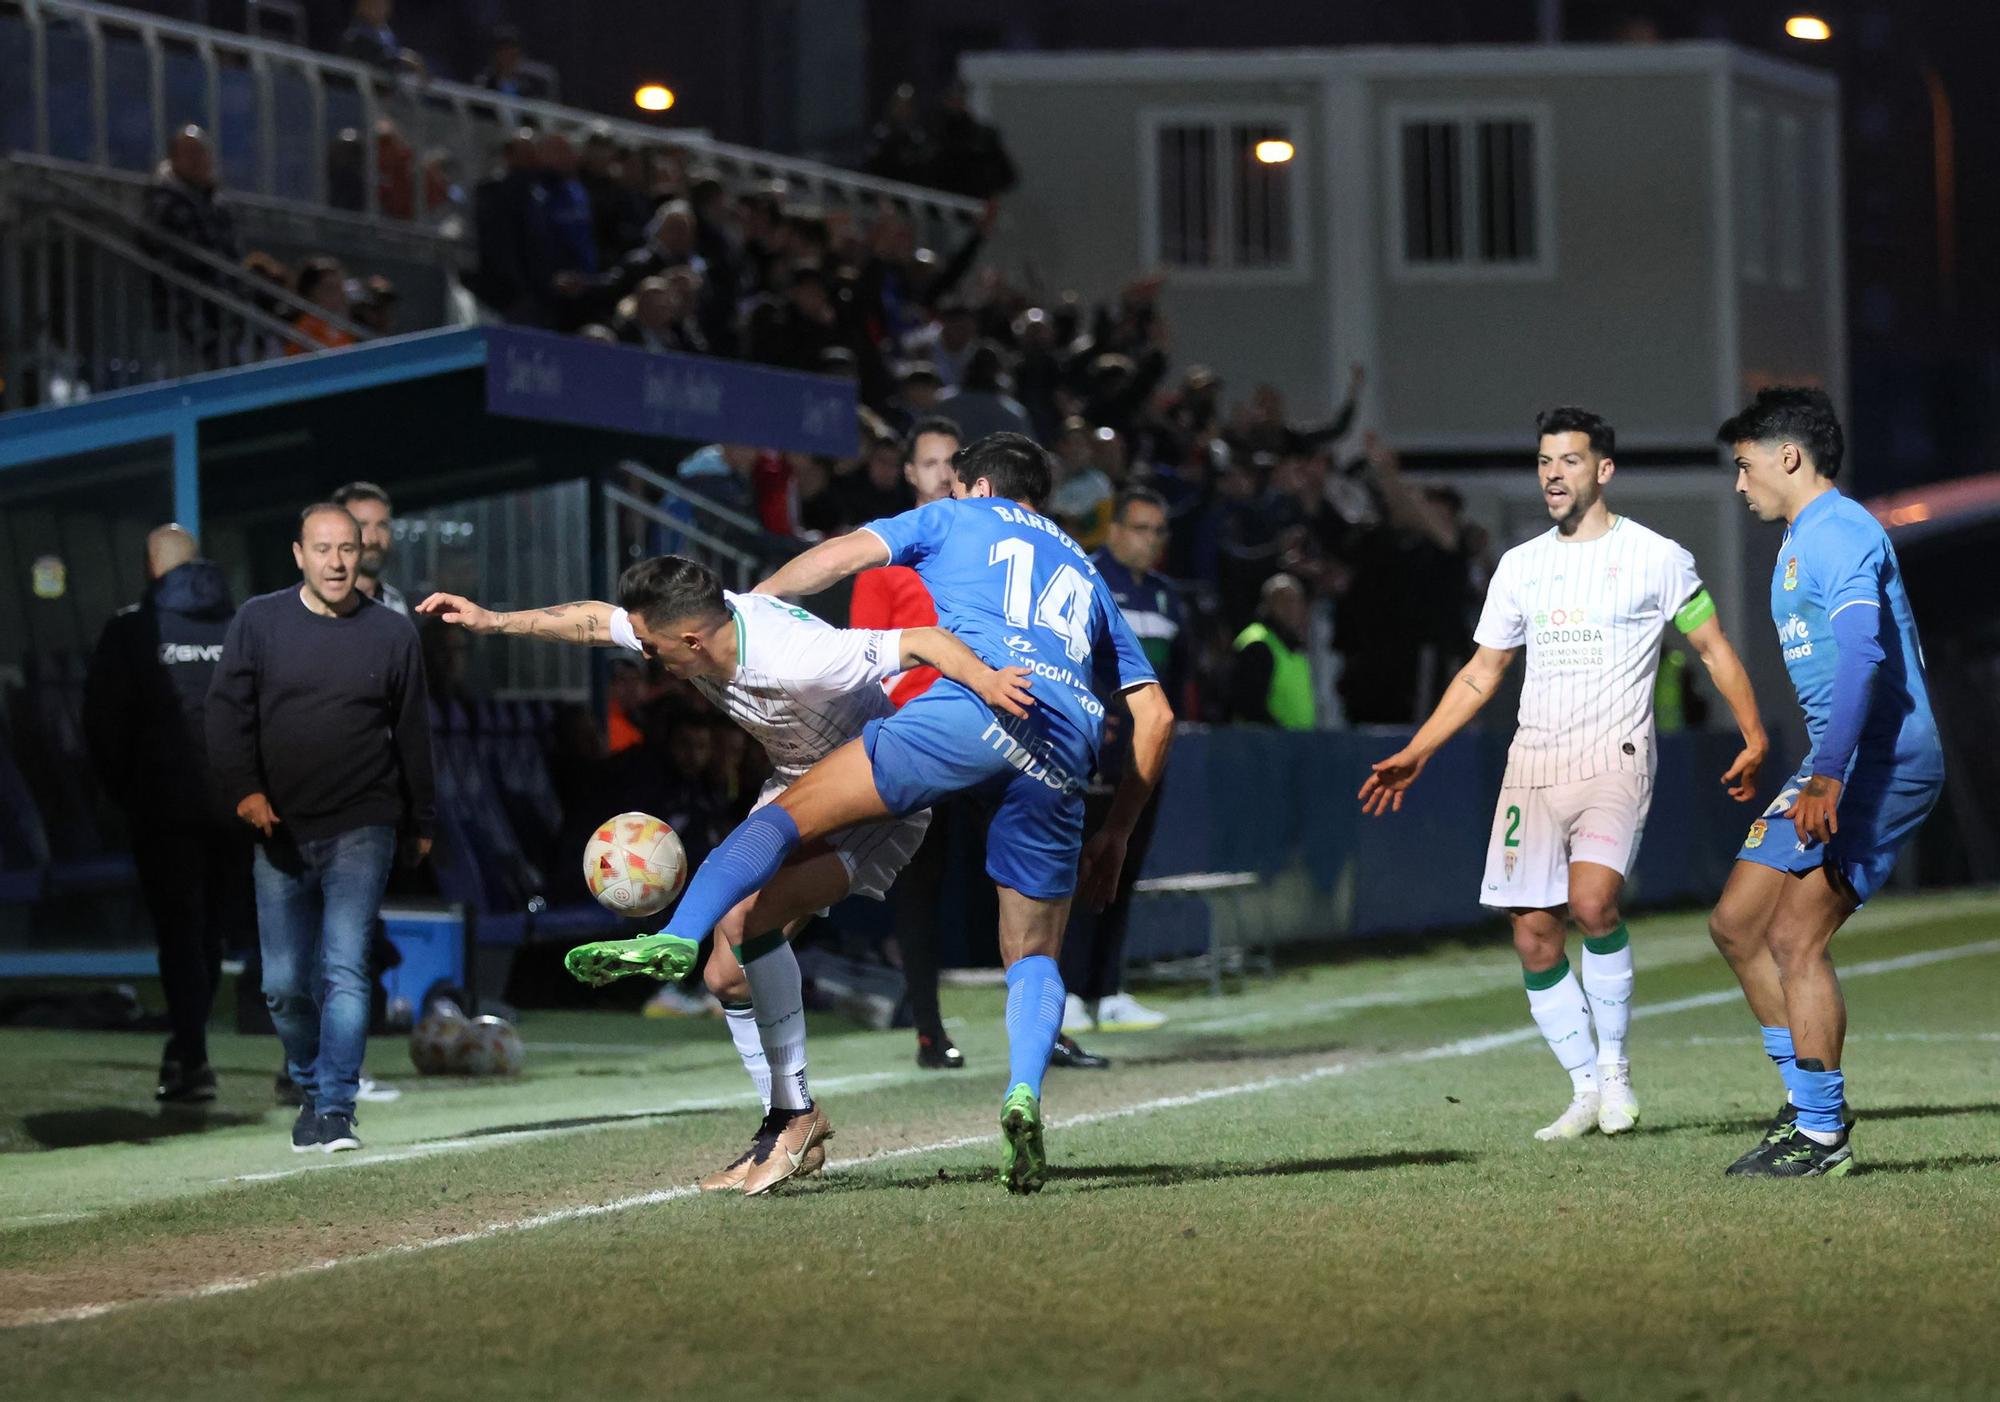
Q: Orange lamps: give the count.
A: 3